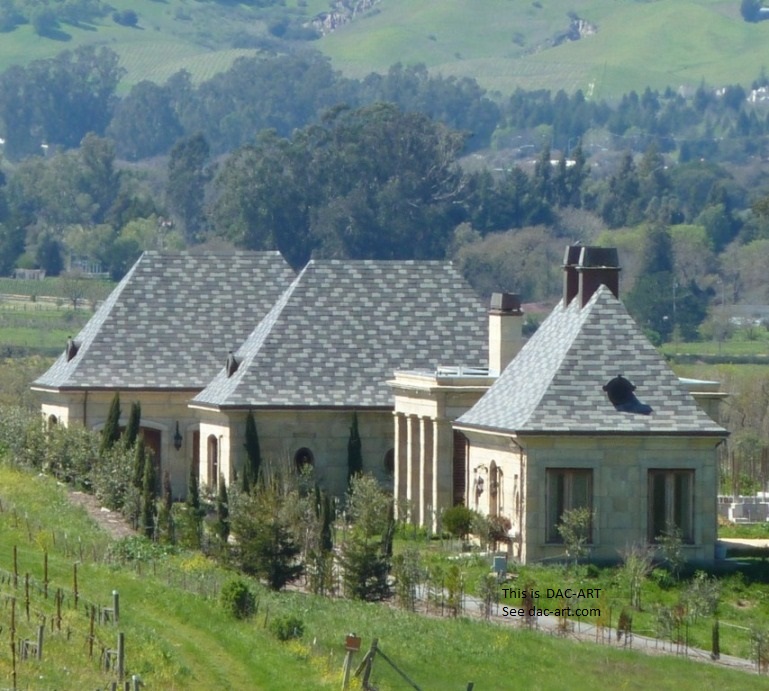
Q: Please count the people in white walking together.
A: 0